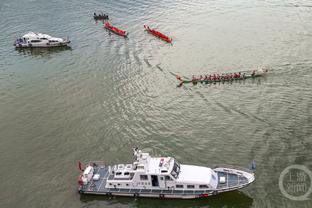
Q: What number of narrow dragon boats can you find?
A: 3